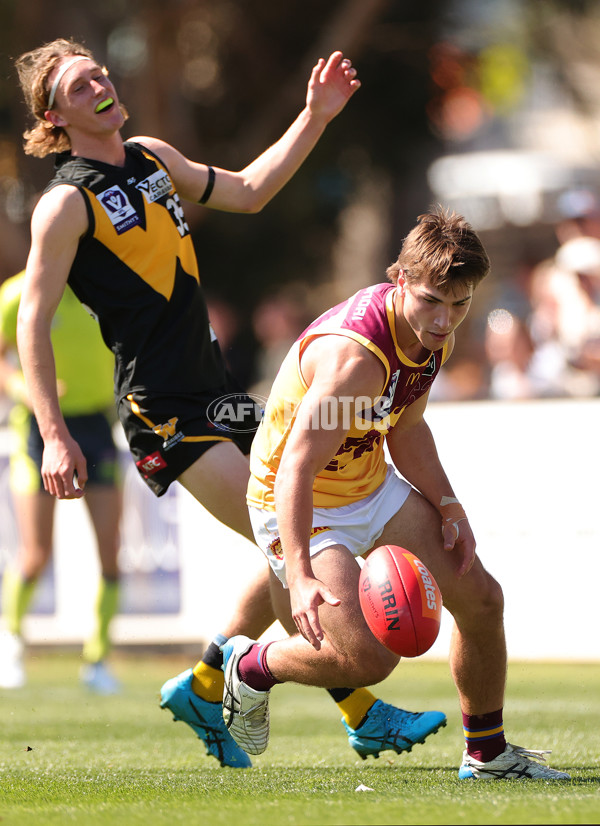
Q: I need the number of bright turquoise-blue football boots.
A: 2